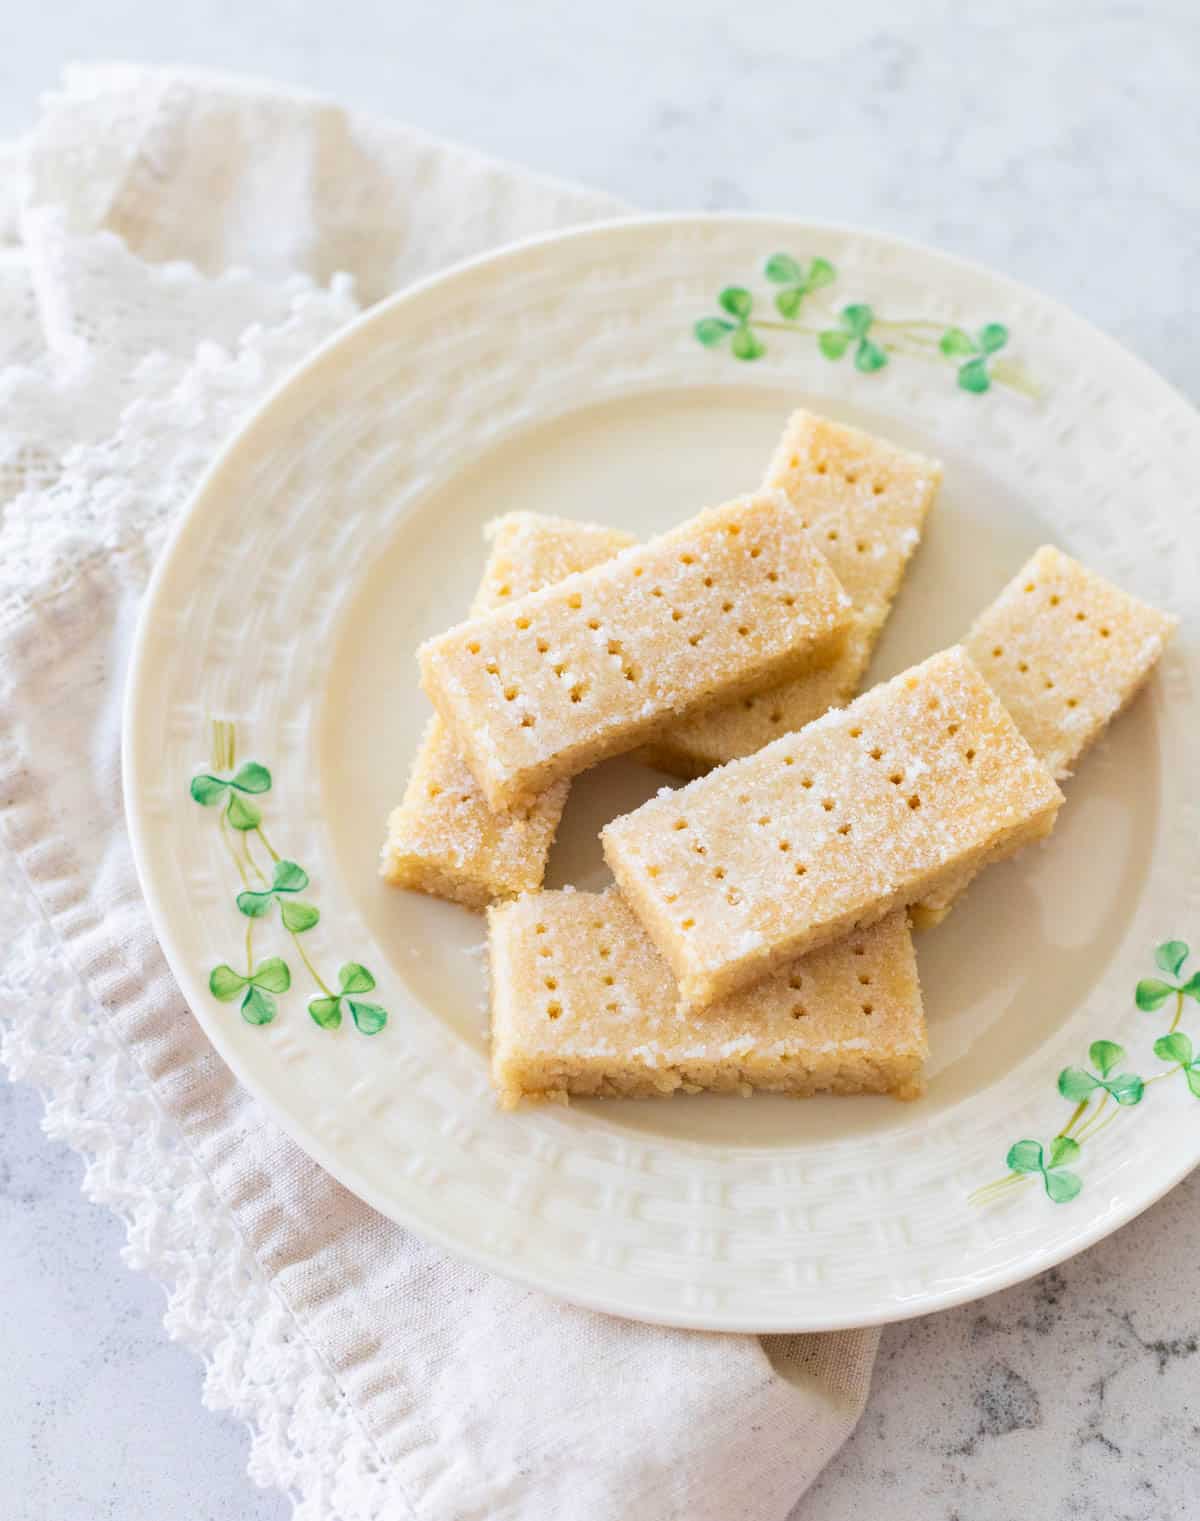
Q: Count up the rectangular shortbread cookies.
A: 6